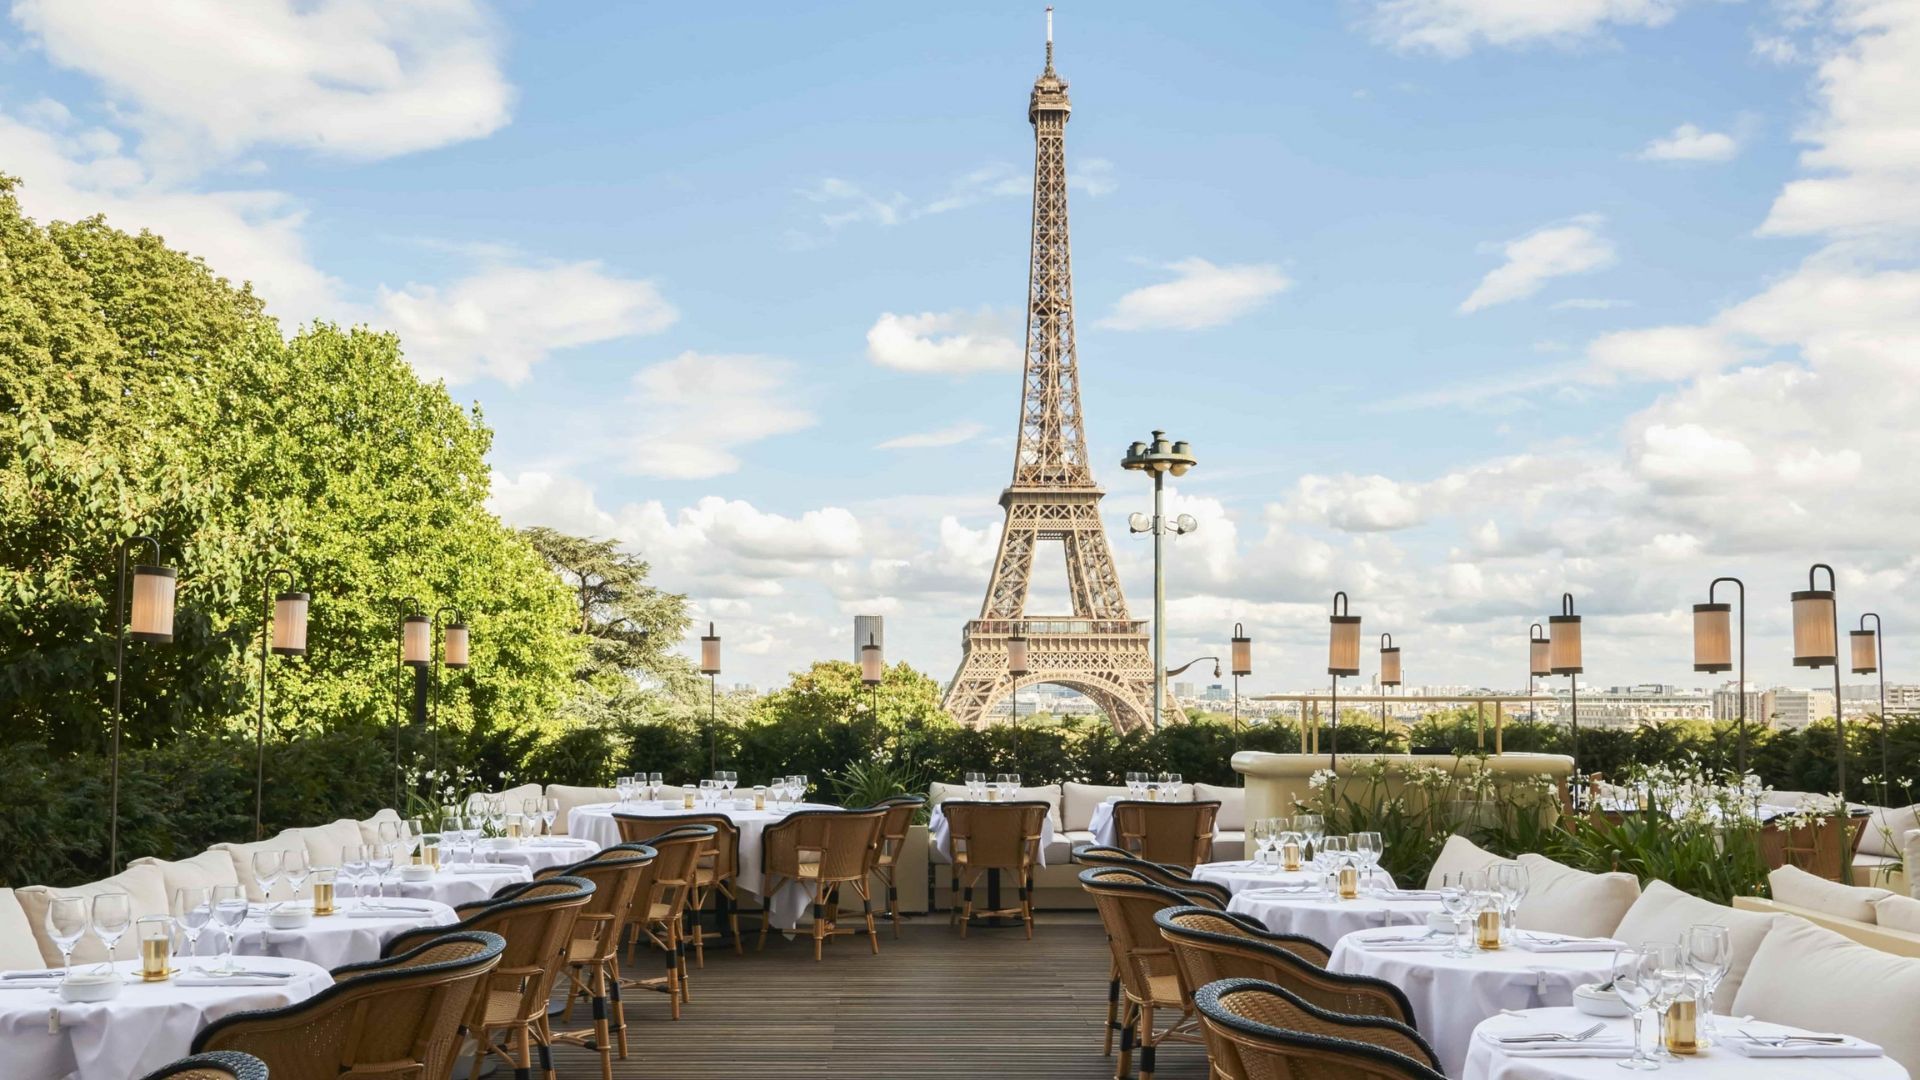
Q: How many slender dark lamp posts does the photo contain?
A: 15